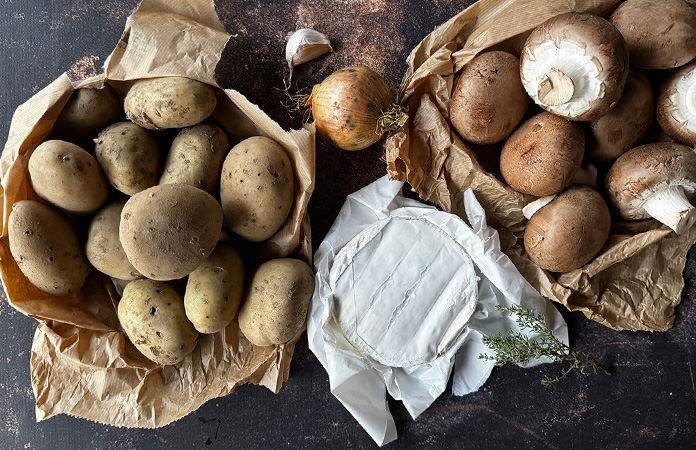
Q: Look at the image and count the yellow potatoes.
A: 12